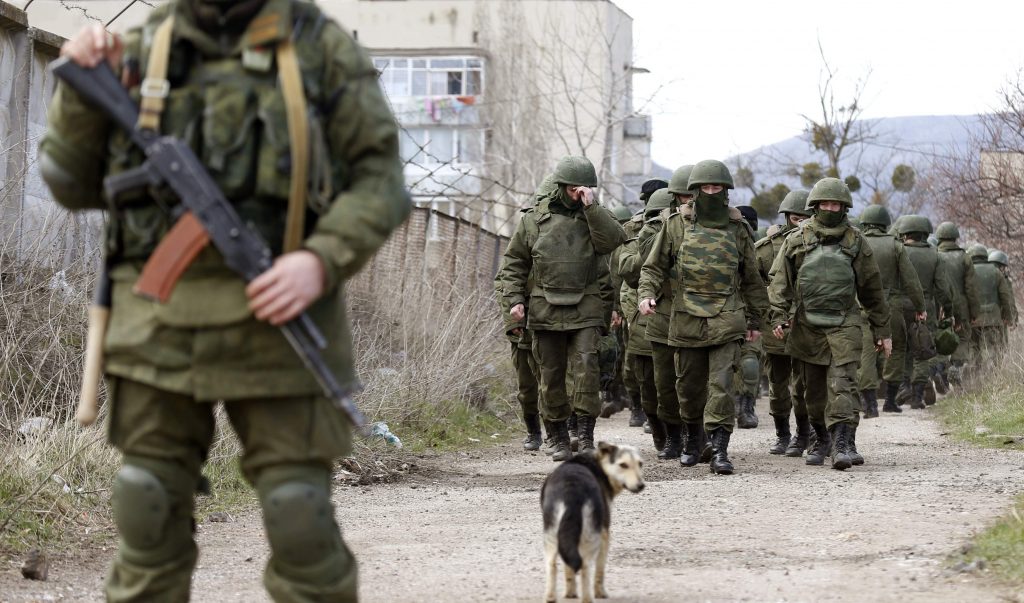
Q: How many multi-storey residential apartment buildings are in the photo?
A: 1